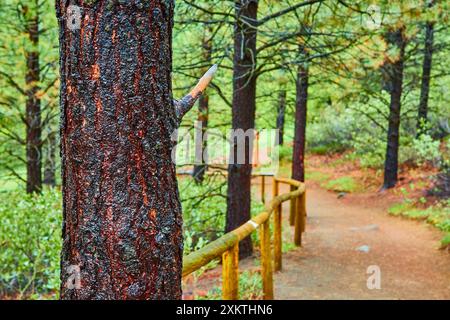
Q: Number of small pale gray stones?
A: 2